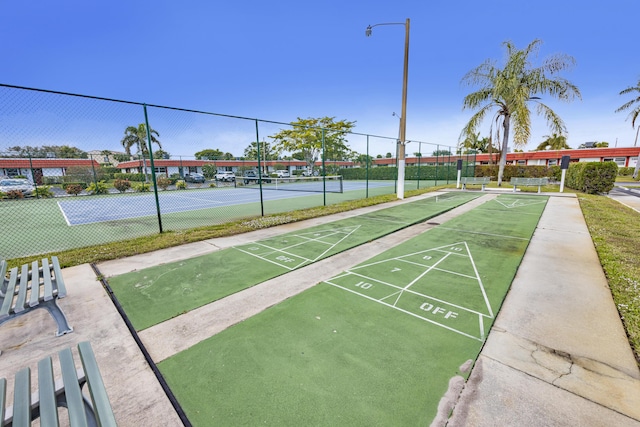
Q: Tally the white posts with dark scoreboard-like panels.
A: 2